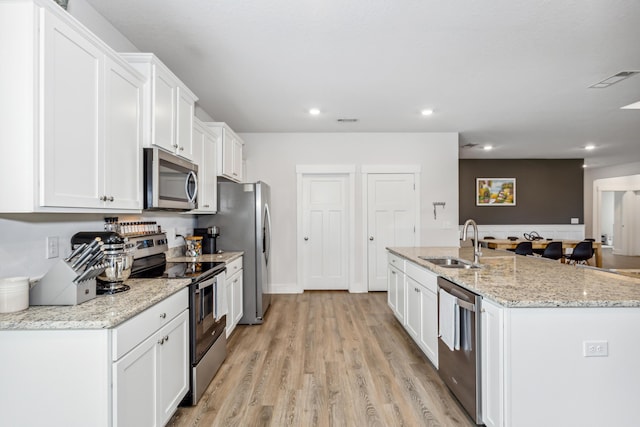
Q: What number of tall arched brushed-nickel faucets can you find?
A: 1